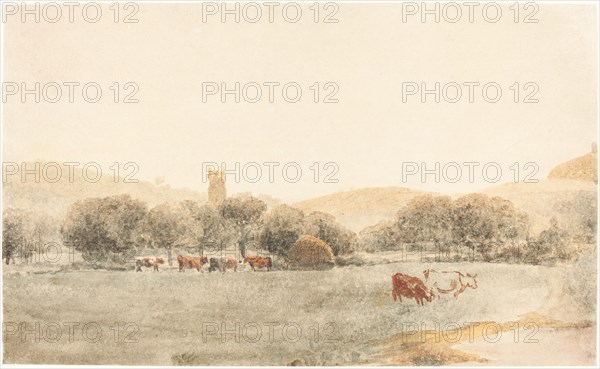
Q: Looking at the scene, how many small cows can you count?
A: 5